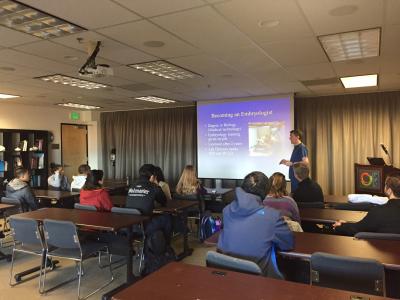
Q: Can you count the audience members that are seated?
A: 11